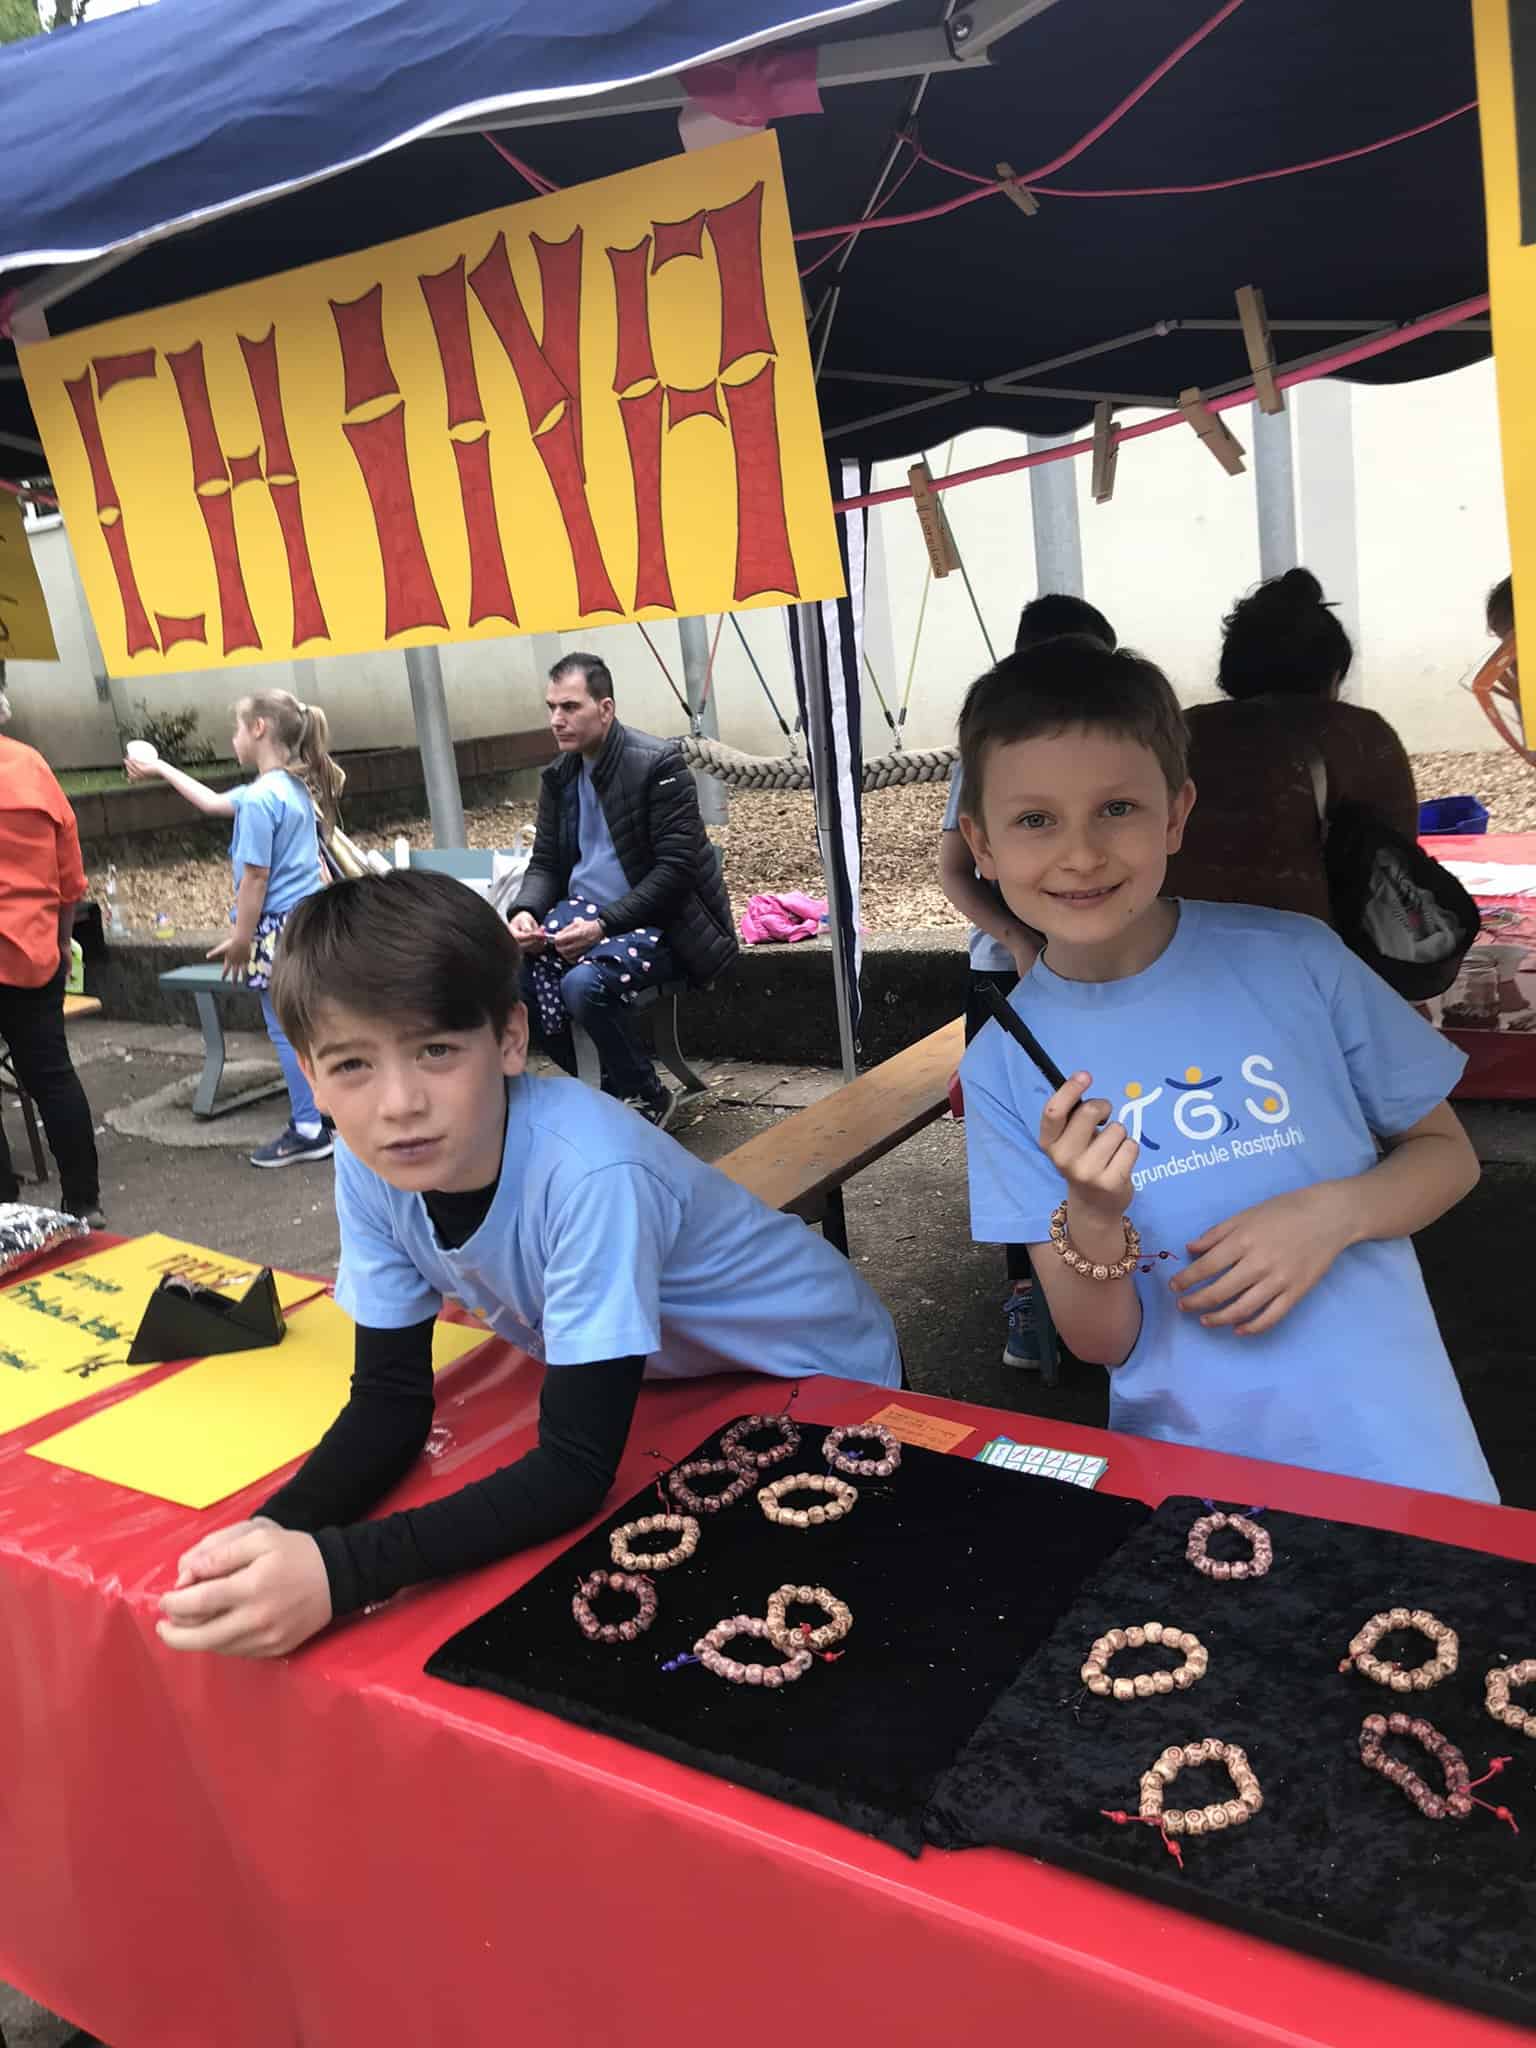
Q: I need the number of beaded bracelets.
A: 15